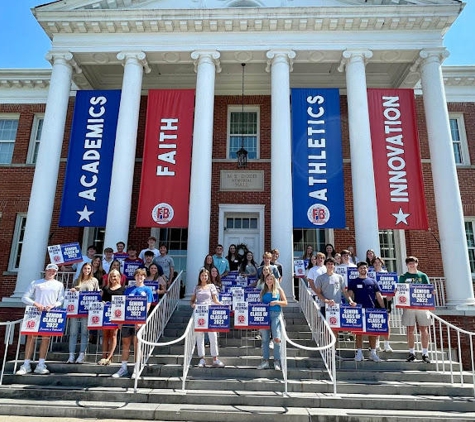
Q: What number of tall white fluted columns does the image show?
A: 6